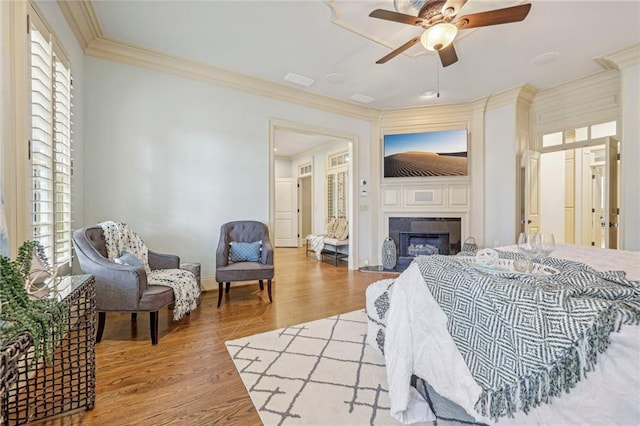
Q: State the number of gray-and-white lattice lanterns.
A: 2